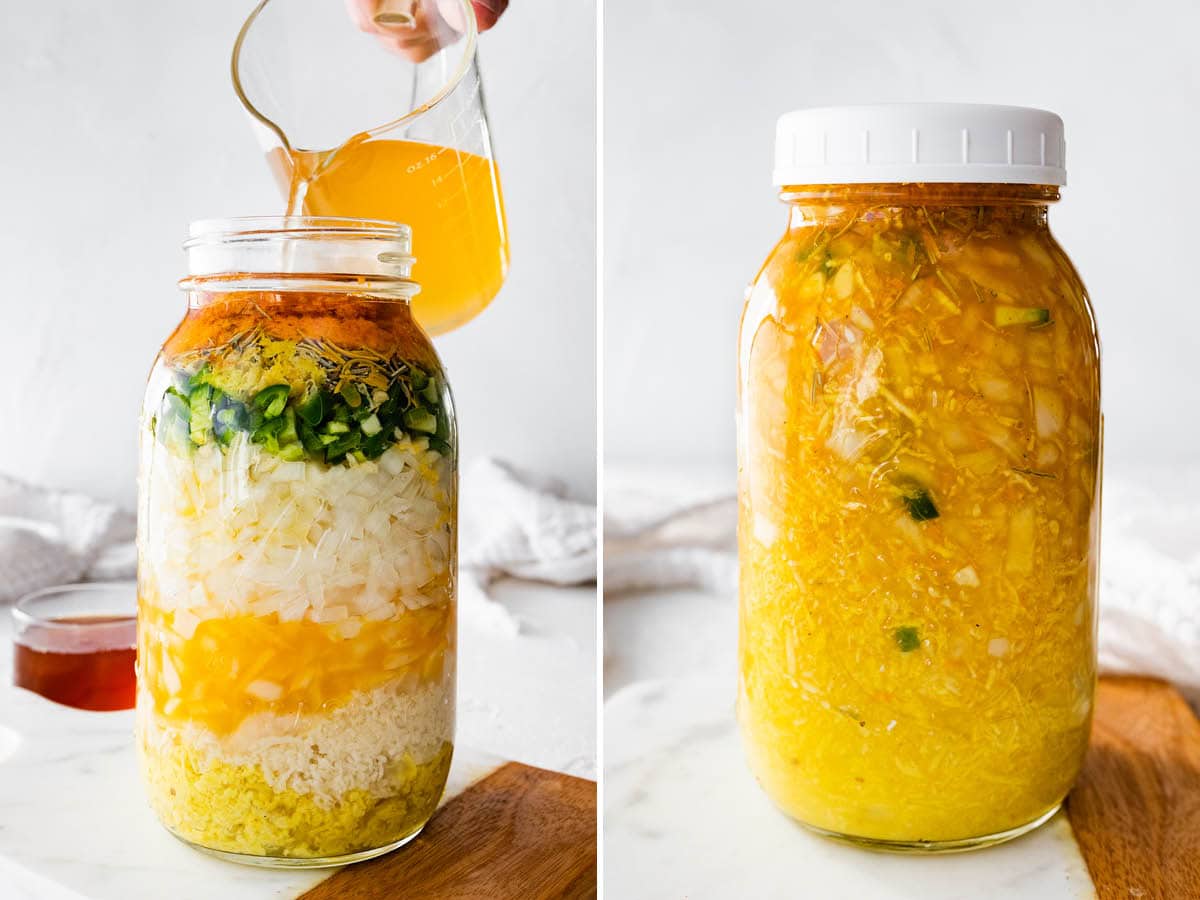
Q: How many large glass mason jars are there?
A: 2